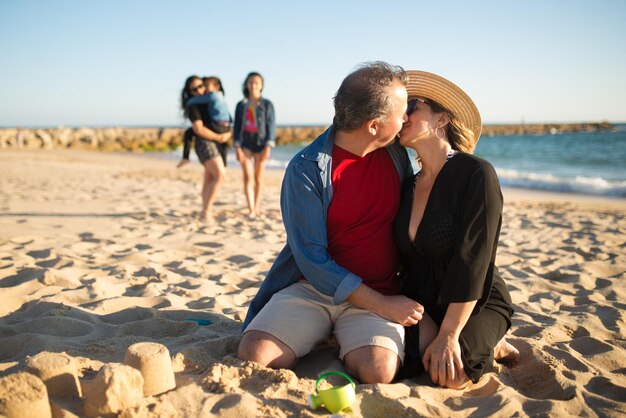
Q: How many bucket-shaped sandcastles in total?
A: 4